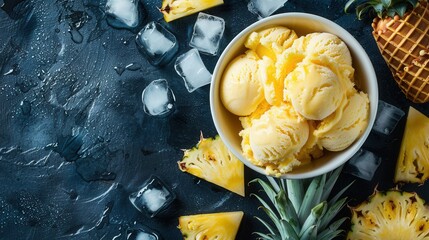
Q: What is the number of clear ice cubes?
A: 10